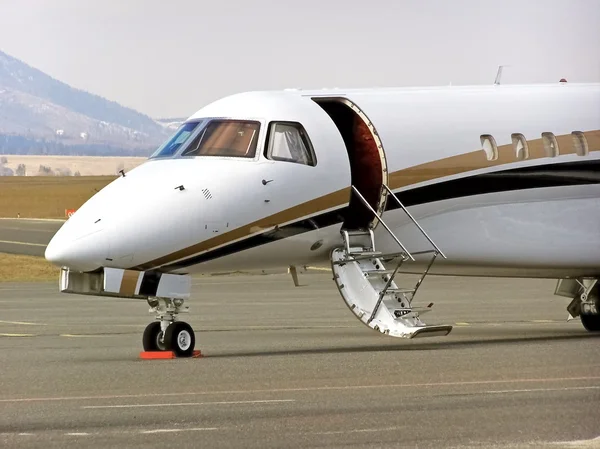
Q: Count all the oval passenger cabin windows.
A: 4